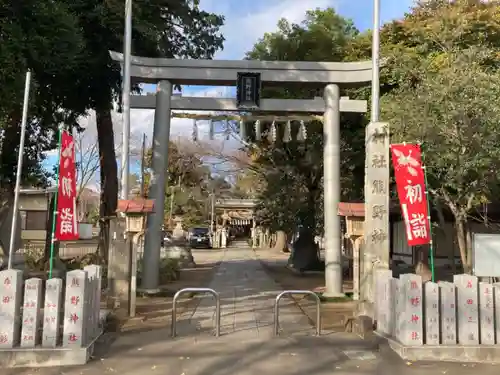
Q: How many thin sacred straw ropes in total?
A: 1